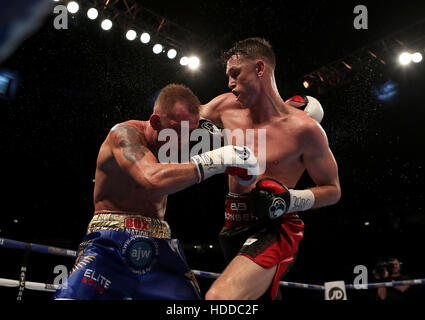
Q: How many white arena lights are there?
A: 11